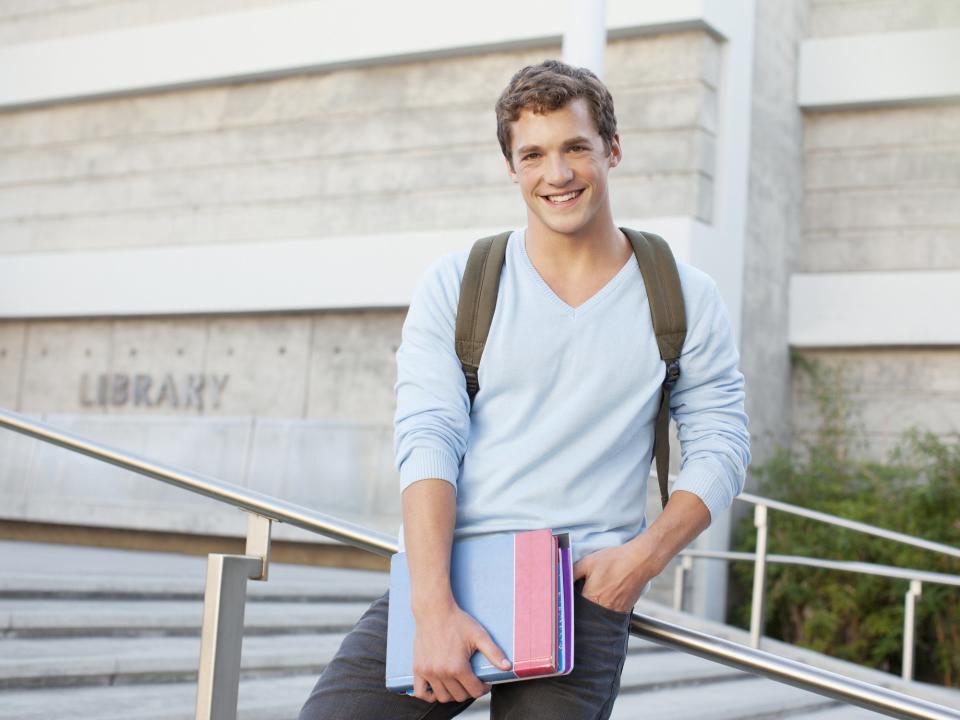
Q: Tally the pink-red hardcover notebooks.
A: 1